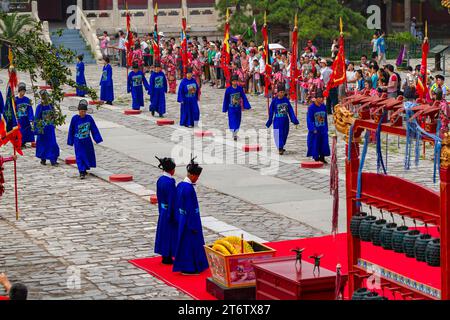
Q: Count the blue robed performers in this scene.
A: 13